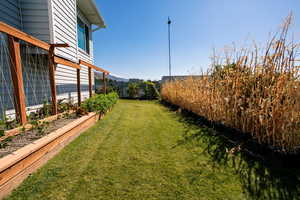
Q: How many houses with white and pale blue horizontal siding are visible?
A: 1